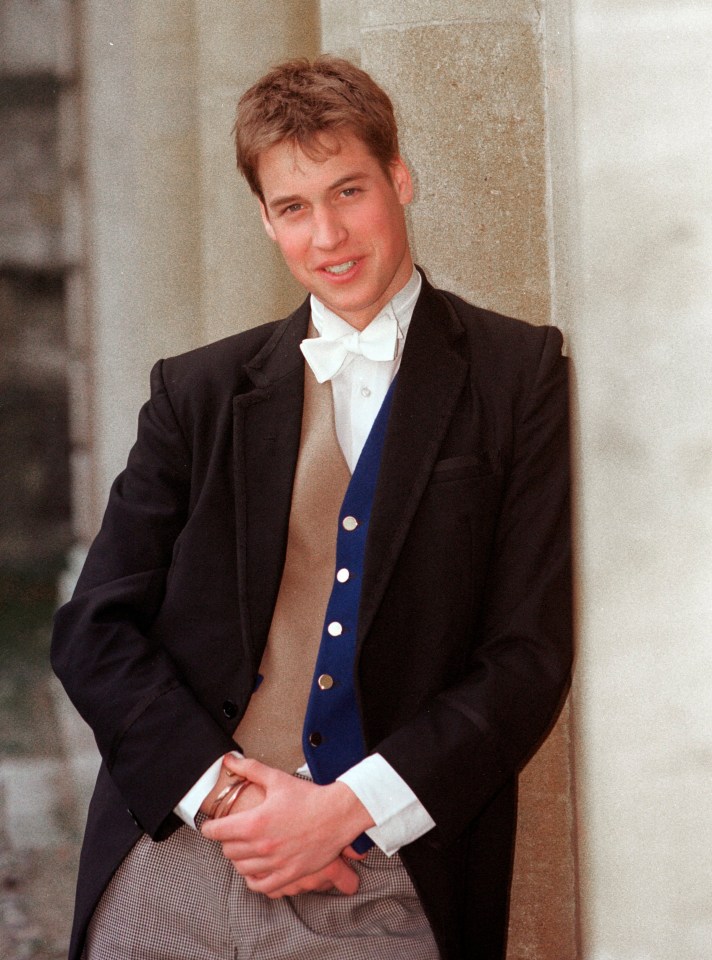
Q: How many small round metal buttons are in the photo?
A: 5